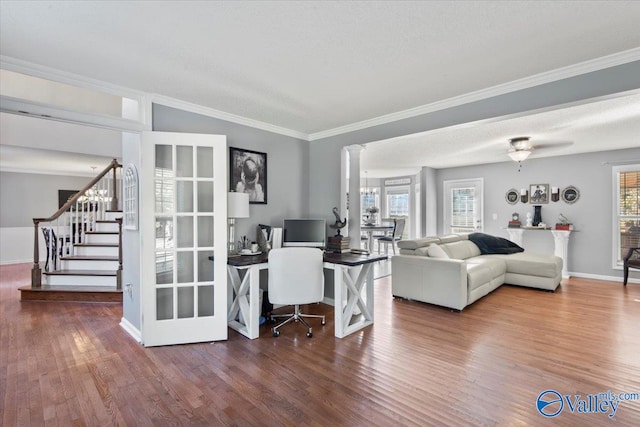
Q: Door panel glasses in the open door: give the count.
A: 15